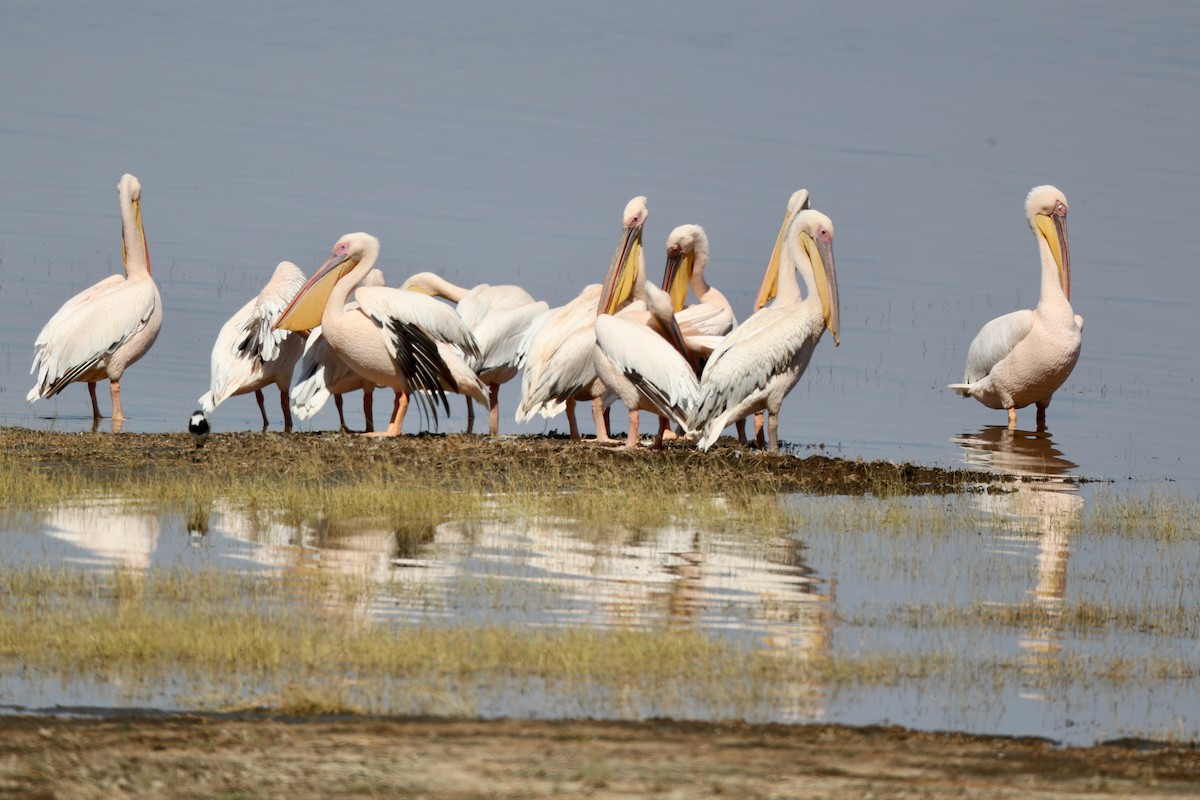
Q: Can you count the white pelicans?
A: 11